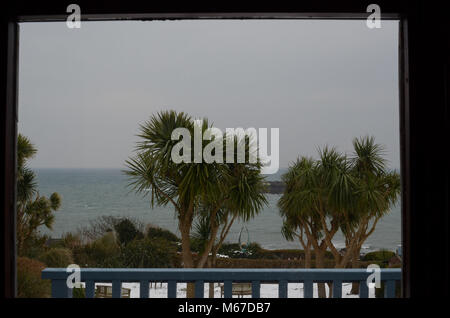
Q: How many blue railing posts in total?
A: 13